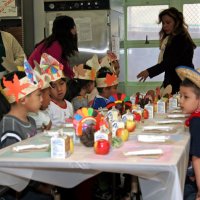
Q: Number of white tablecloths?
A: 1